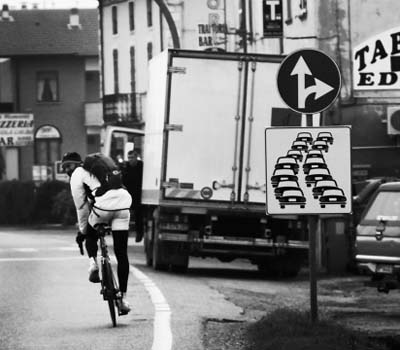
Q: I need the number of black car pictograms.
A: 14